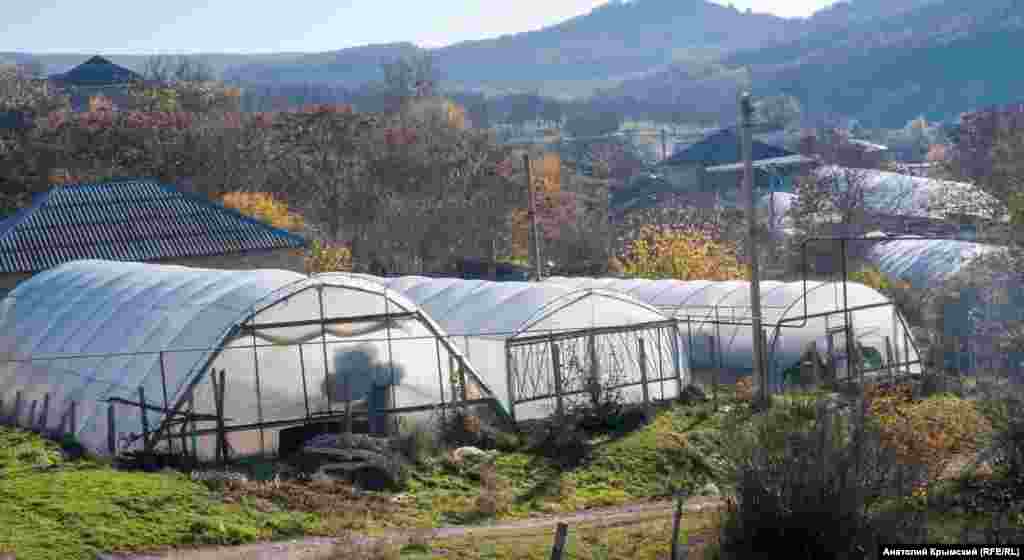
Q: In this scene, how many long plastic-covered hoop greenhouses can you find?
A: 5